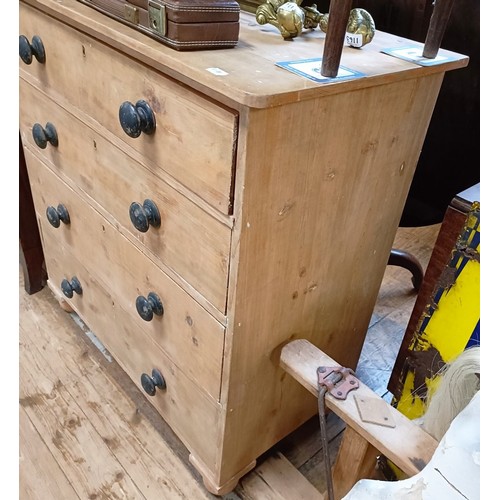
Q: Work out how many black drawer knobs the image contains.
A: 8